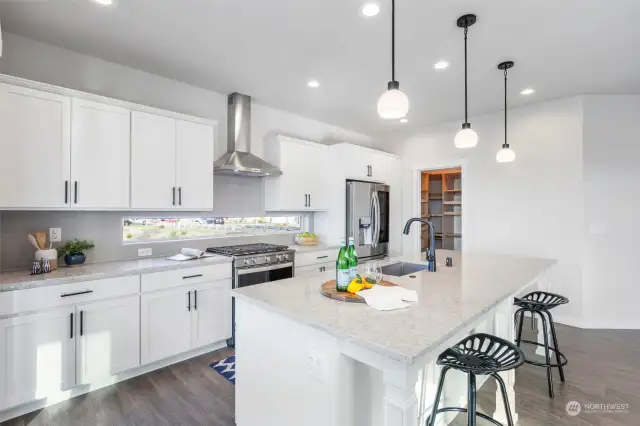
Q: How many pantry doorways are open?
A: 1